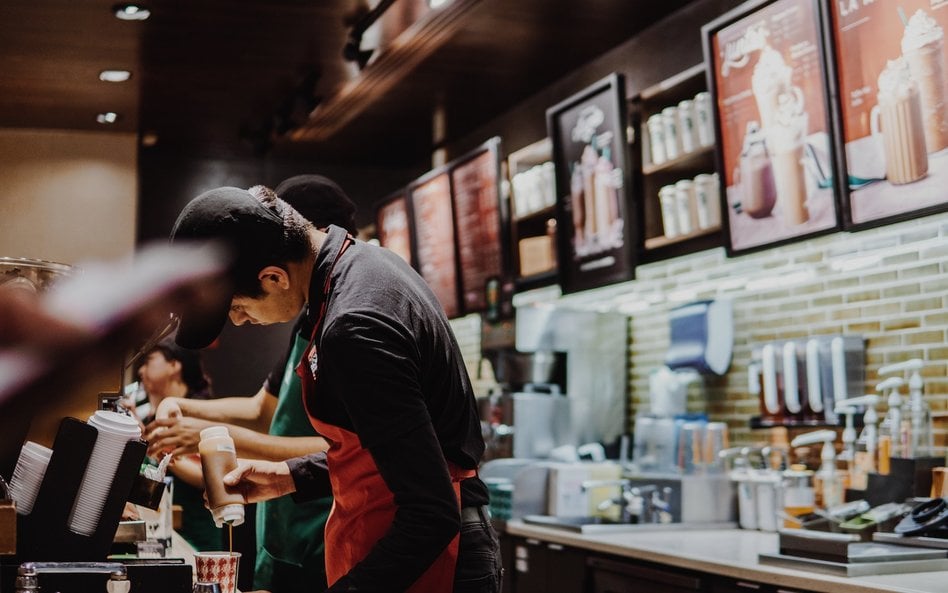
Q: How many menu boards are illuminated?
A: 6